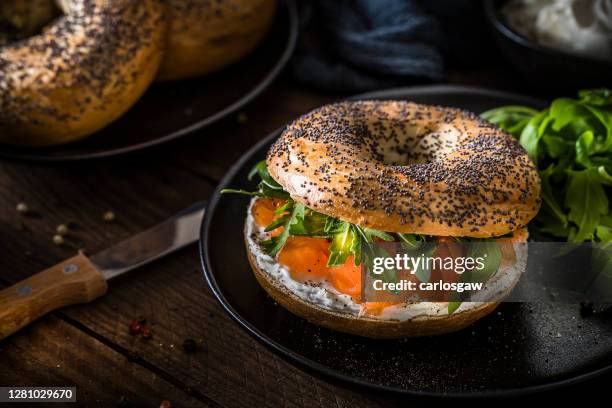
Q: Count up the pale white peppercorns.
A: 4